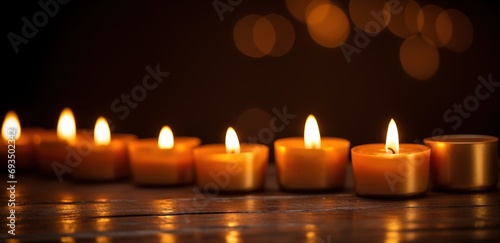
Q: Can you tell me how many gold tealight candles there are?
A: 1